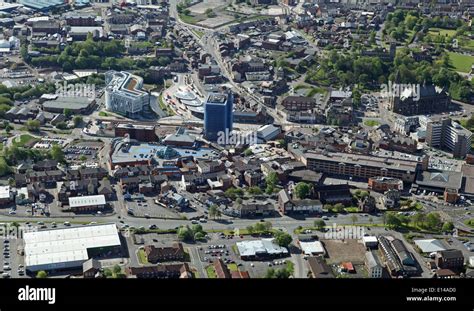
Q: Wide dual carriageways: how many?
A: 1